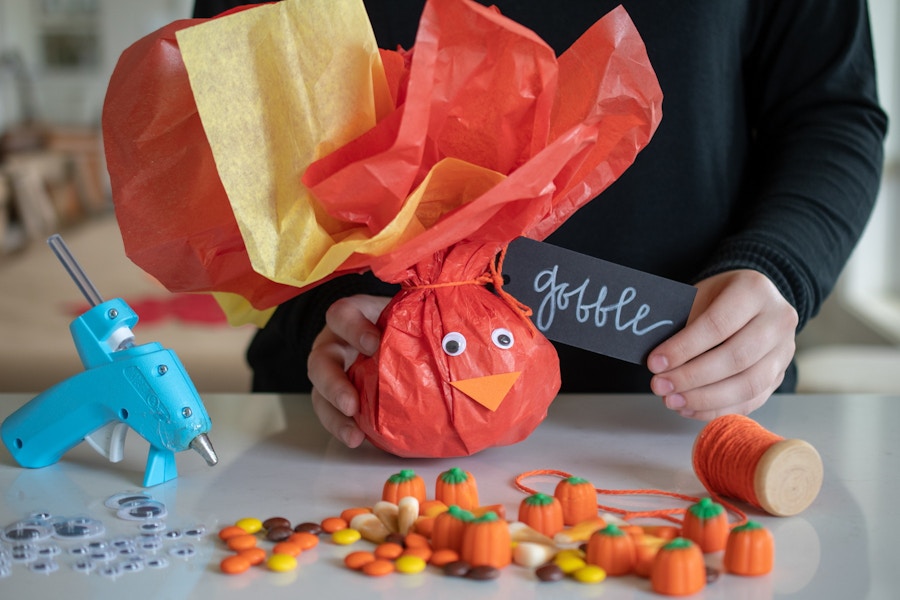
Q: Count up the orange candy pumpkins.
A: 10